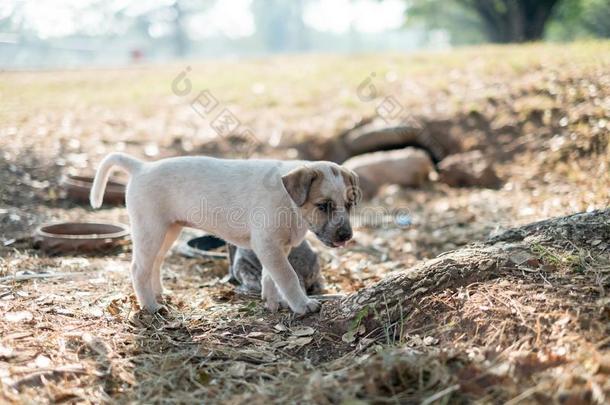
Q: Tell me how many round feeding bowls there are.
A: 3